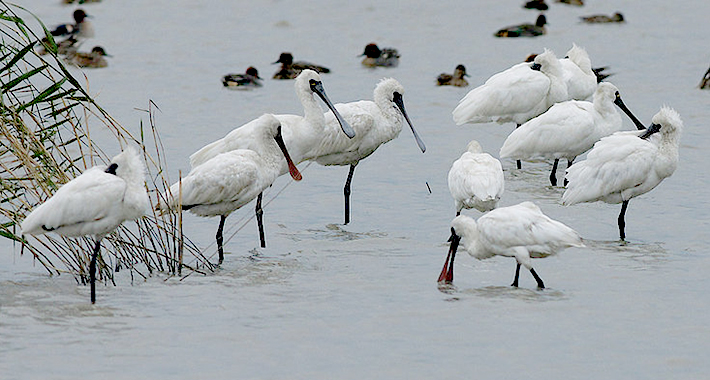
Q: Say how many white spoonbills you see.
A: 10